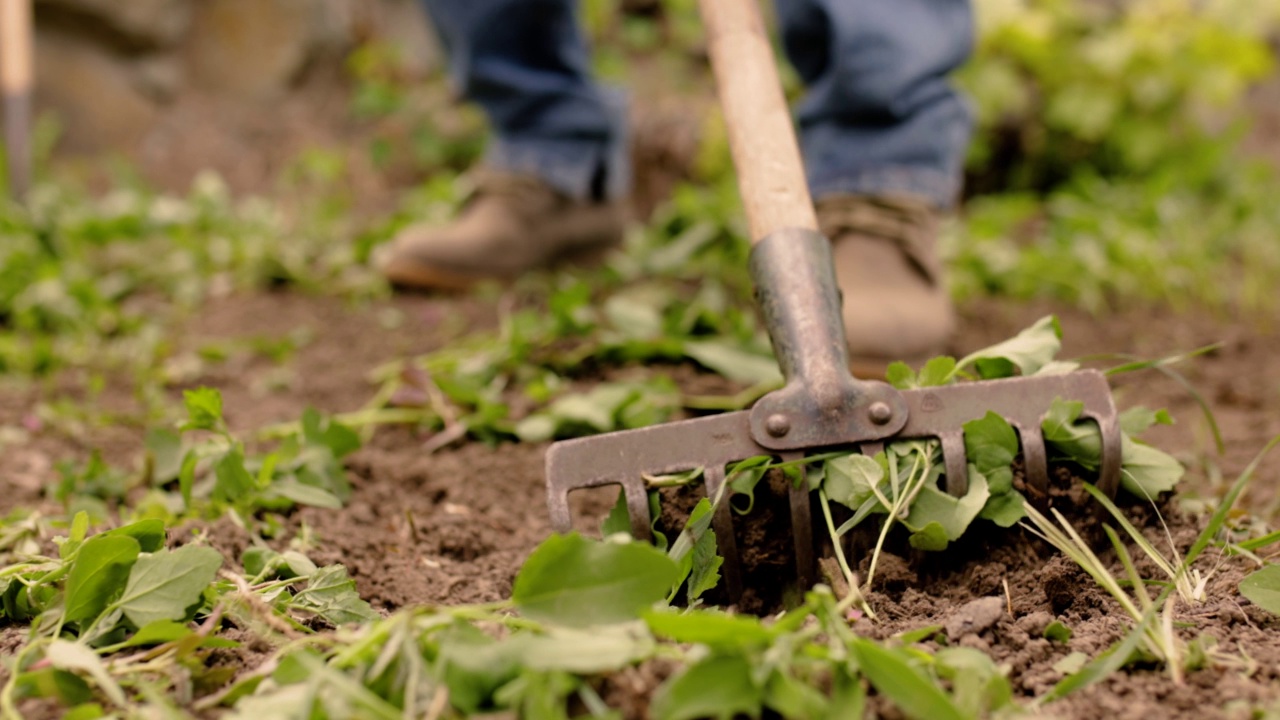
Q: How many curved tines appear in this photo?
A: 8